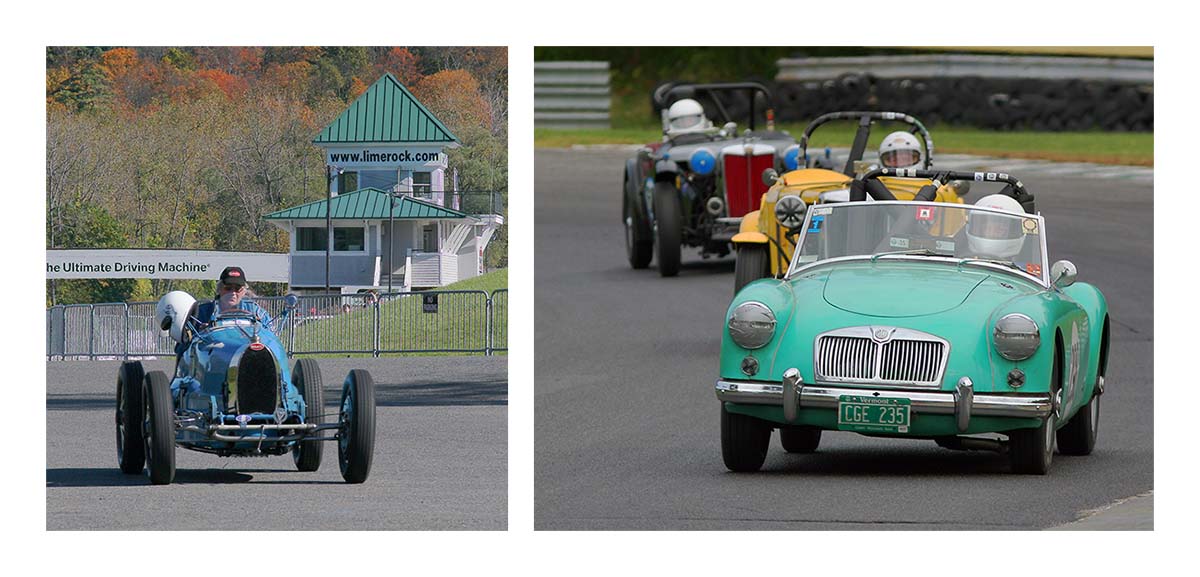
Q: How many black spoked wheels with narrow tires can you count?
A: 4